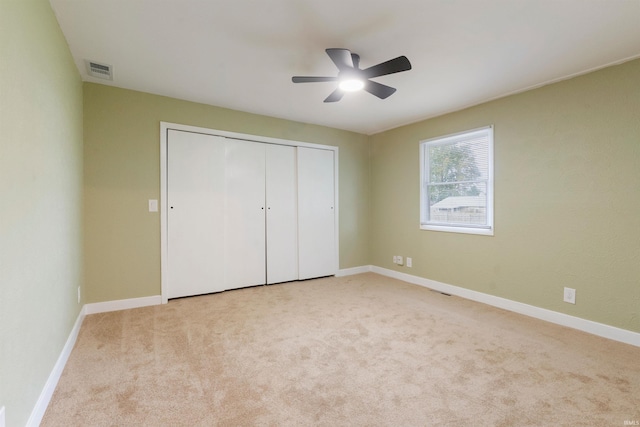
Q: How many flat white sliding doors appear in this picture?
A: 4